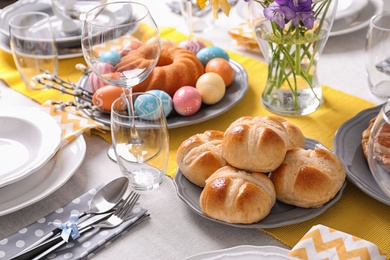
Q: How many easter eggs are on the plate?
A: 11